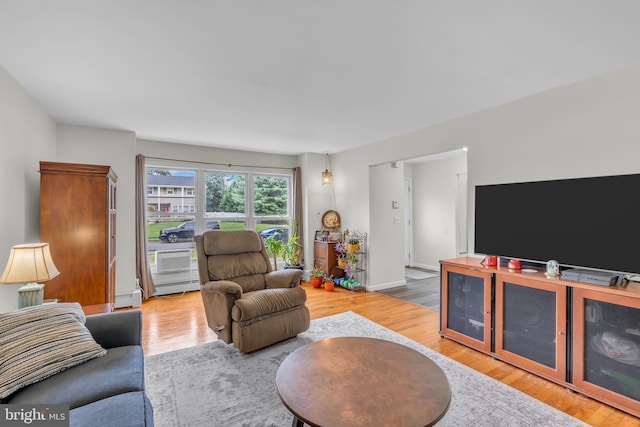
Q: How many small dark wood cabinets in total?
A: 1